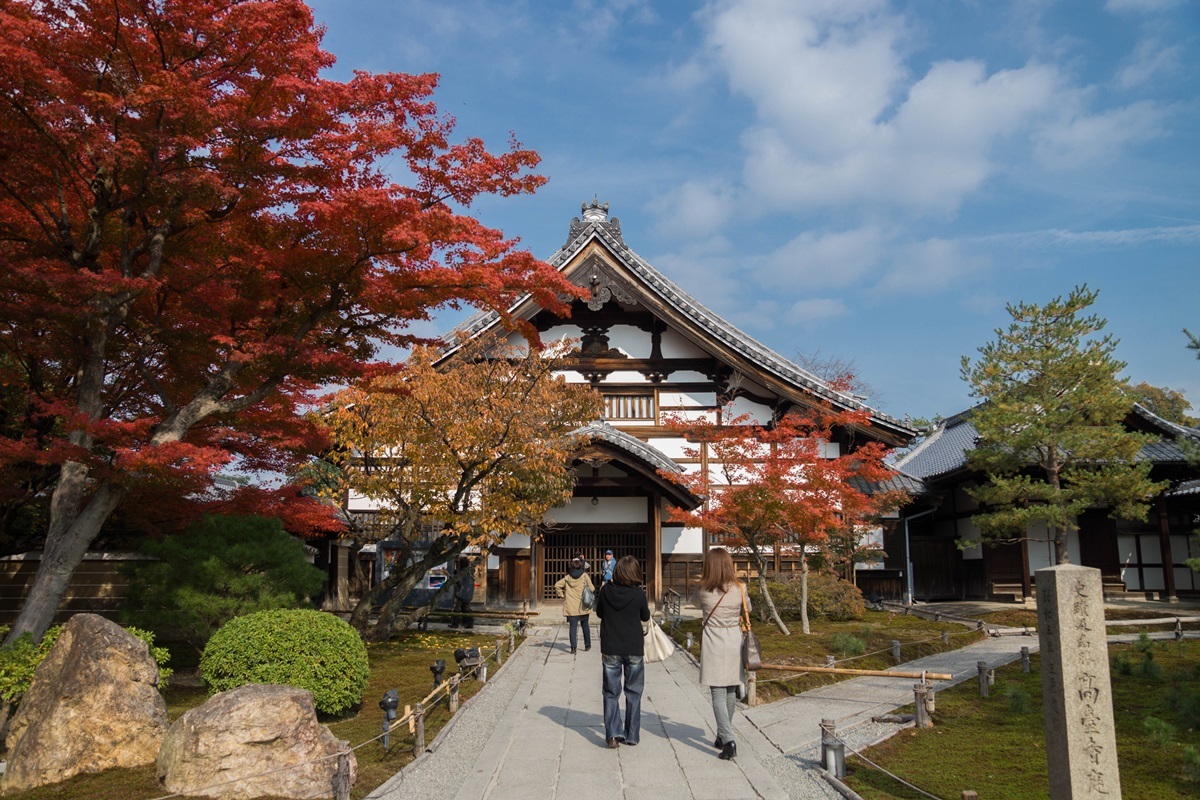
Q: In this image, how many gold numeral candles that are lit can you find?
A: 0